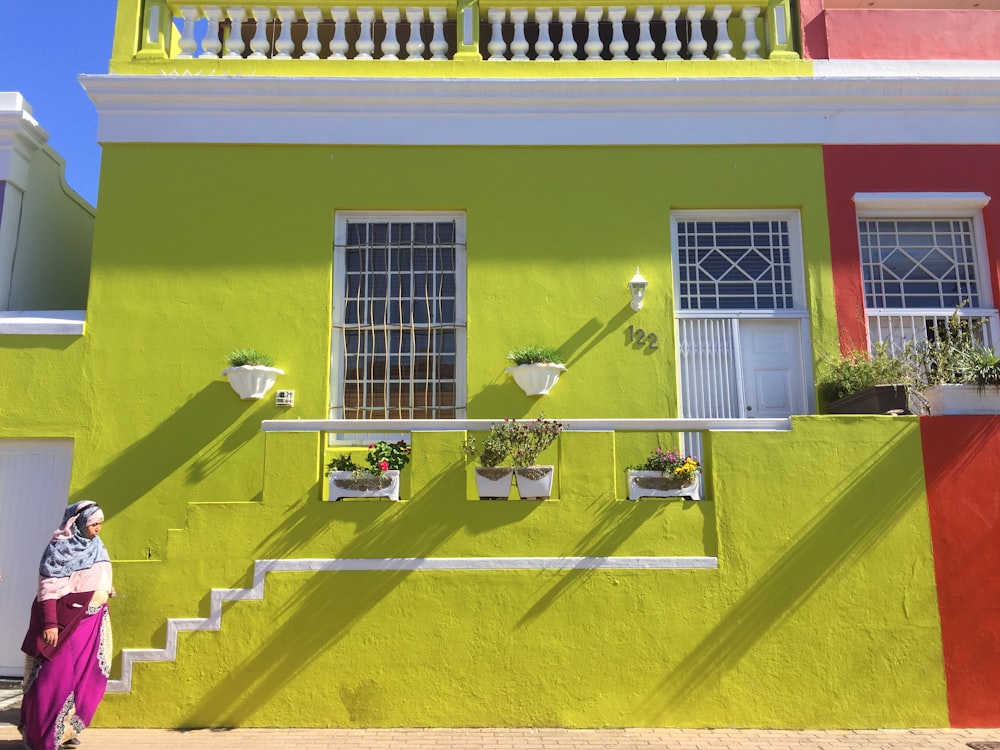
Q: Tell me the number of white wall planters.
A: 2